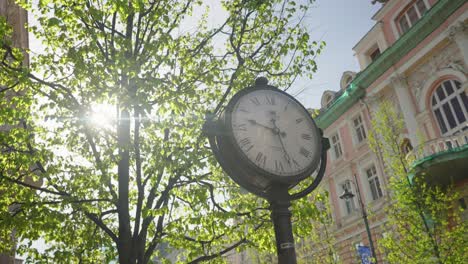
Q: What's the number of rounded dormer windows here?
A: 2